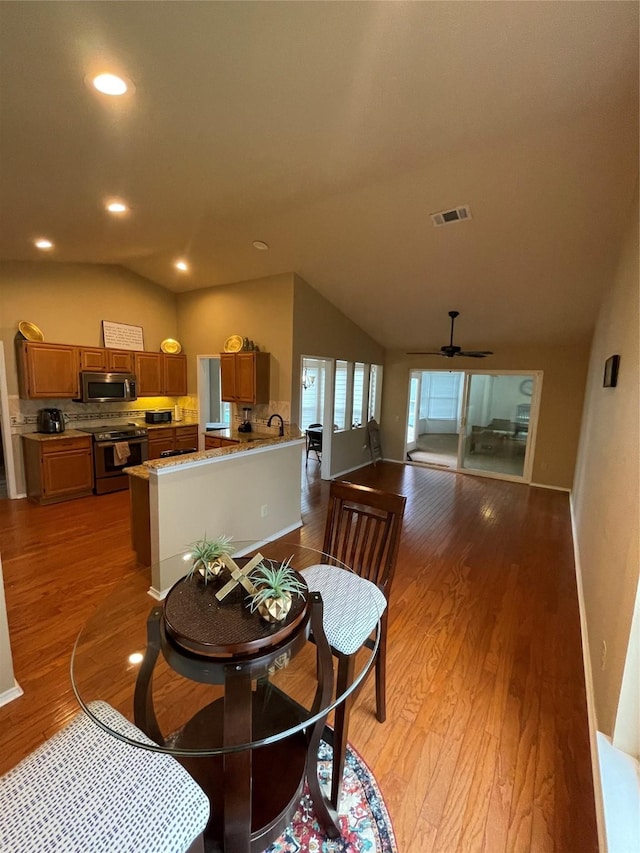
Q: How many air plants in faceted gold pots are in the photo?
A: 2